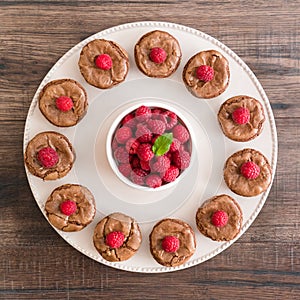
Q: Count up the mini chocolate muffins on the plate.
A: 11